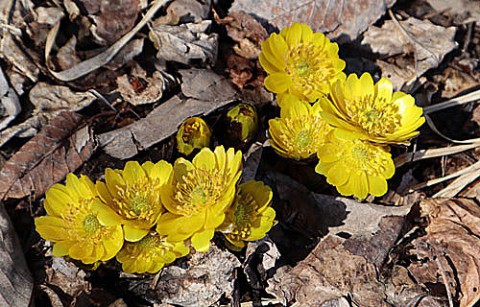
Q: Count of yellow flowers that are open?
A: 9